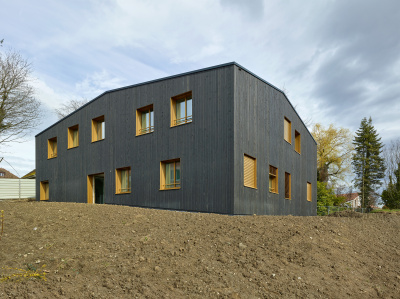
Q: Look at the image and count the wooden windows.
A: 14